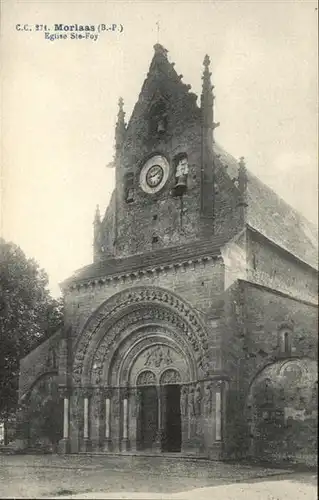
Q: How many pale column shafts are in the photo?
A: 5